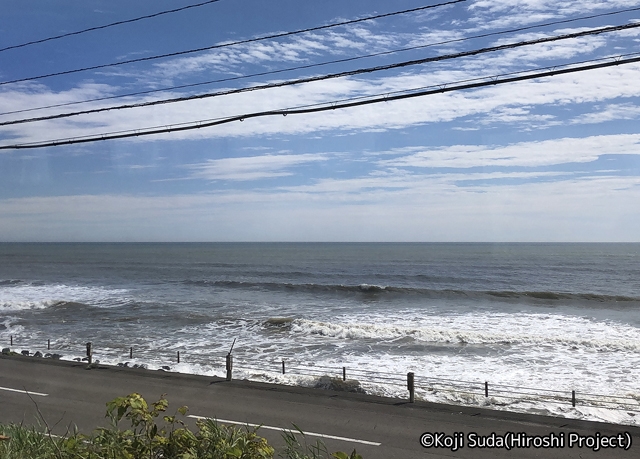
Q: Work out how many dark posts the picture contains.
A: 11